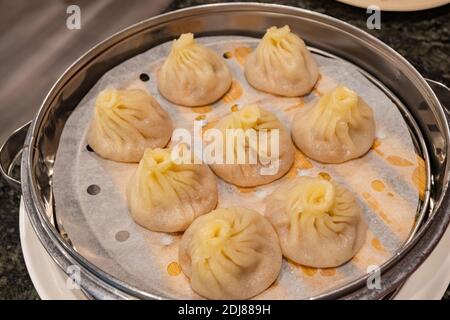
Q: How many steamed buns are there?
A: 8